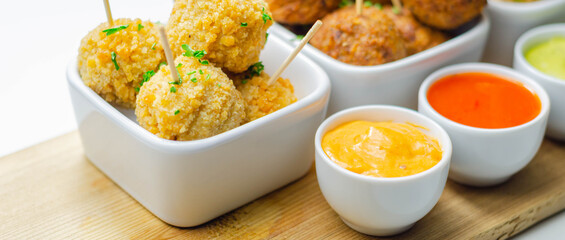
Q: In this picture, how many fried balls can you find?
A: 8